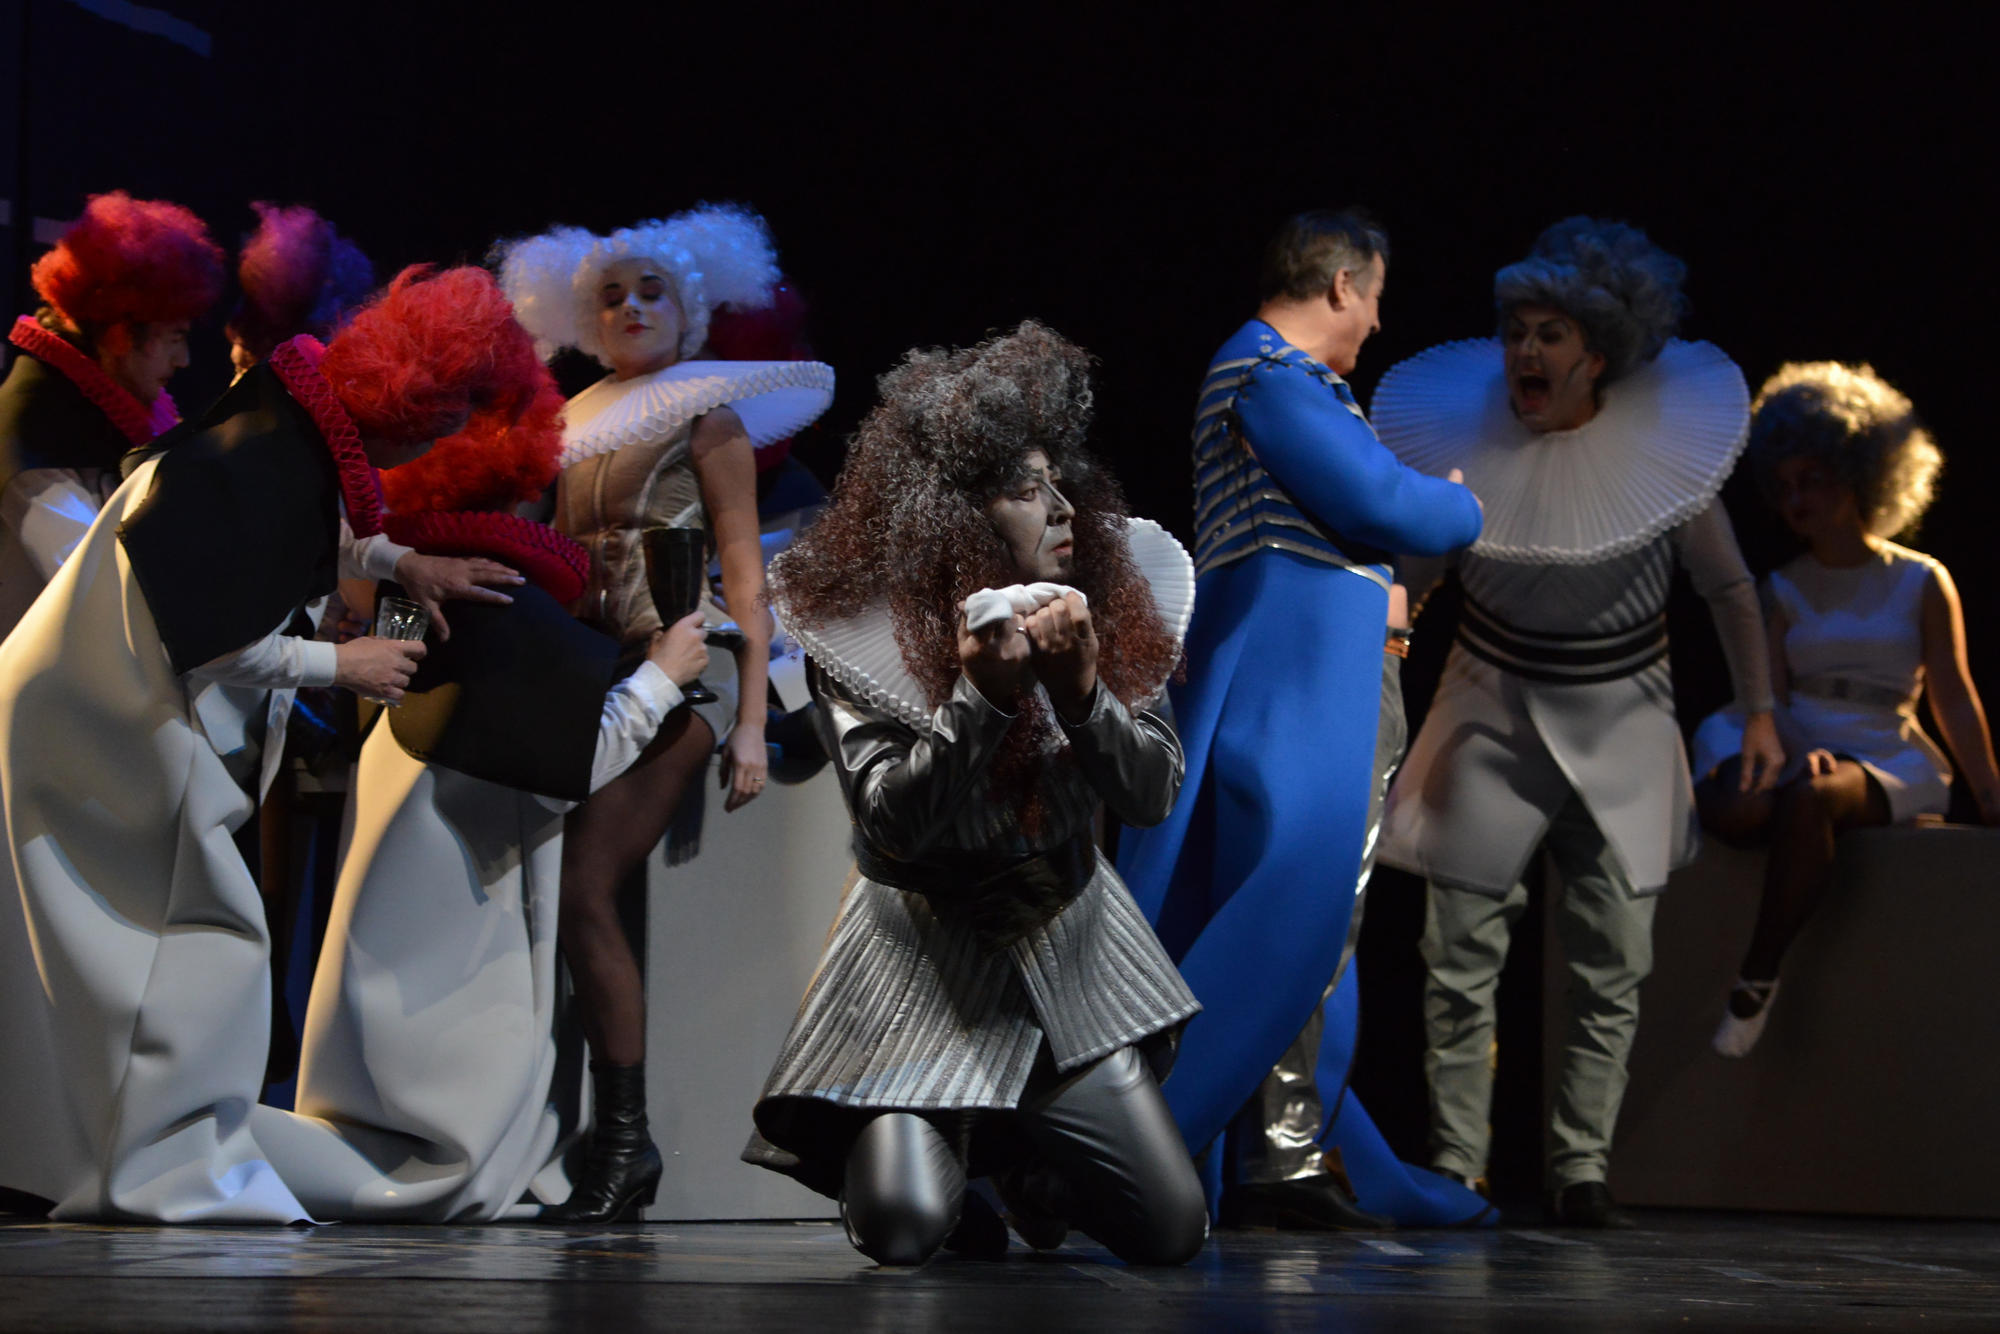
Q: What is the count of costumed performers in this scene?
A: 10